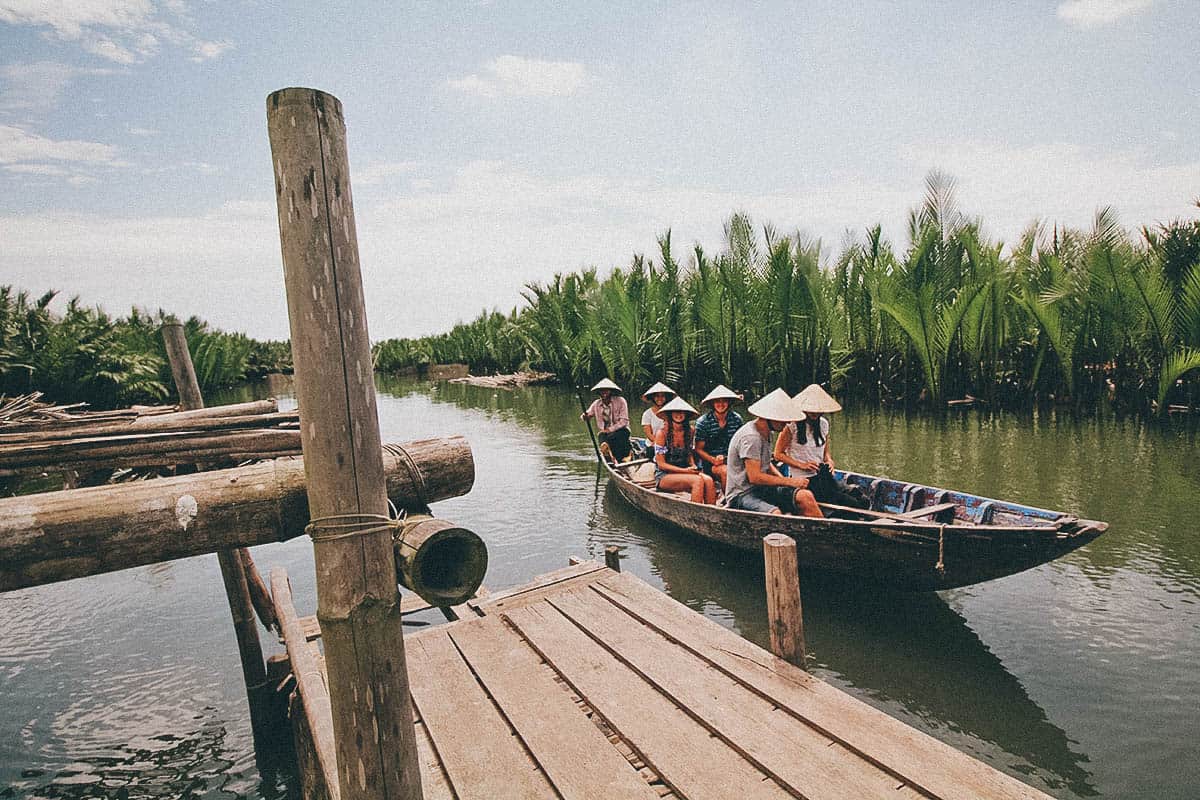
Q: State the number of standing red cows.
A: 0